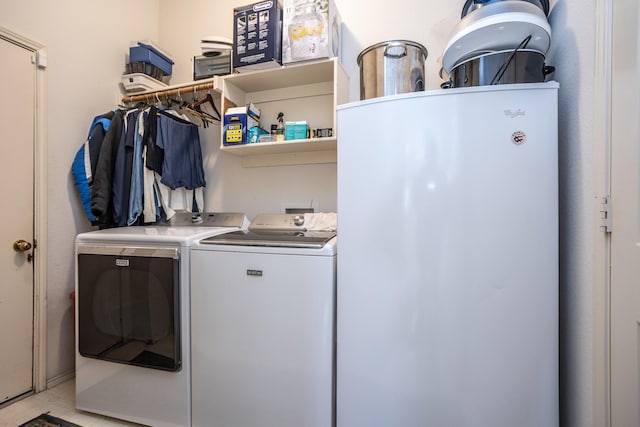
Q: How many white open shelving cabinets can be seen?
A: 1